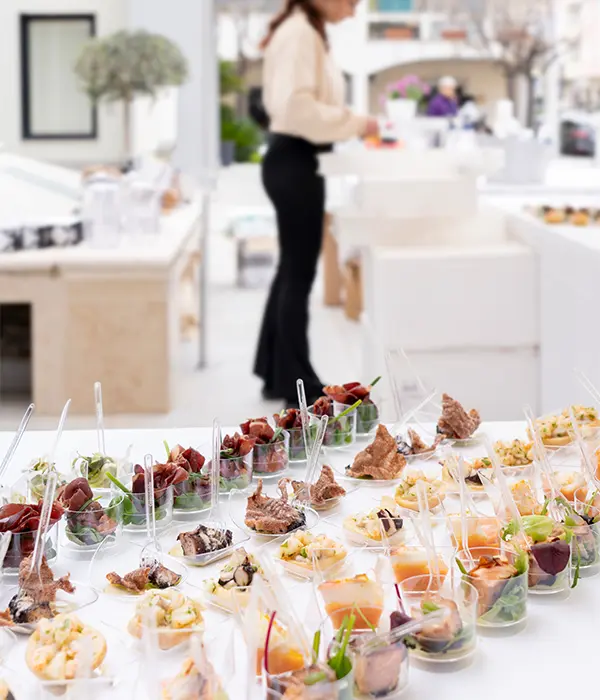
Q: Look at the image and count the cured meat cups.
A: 9